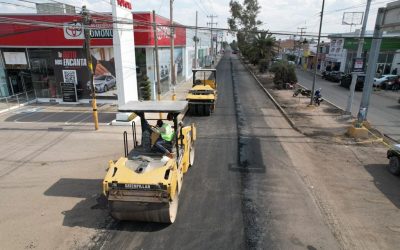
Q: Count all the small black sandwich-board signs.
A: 1